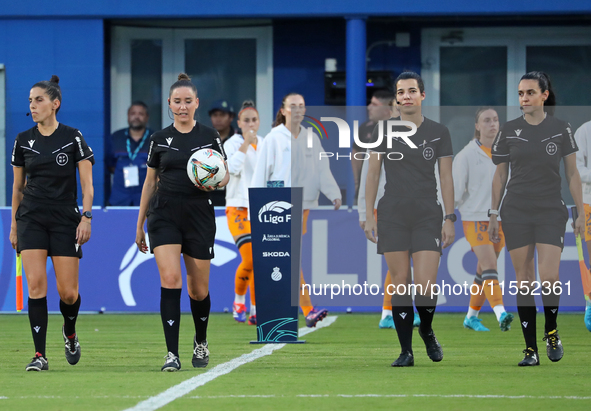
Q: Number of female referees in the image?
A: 4